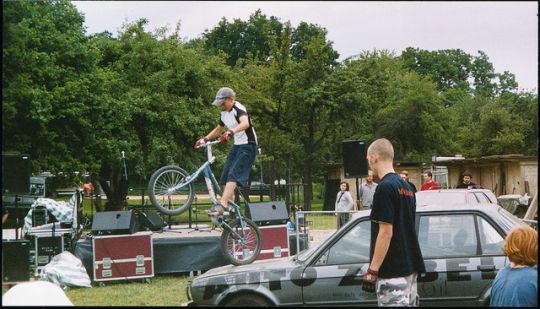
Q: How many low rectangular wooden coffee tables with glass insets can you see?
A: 0